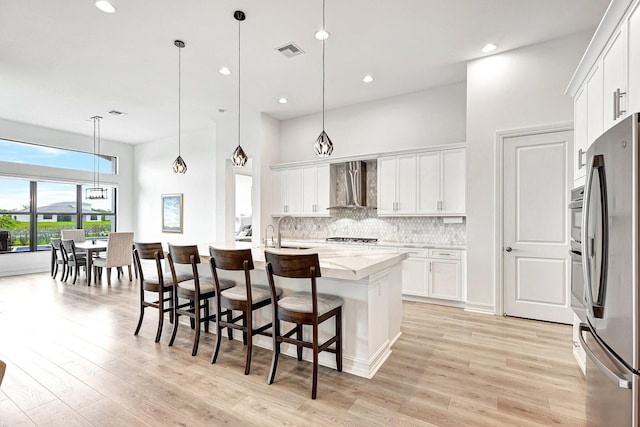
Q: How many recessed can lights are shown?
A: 6